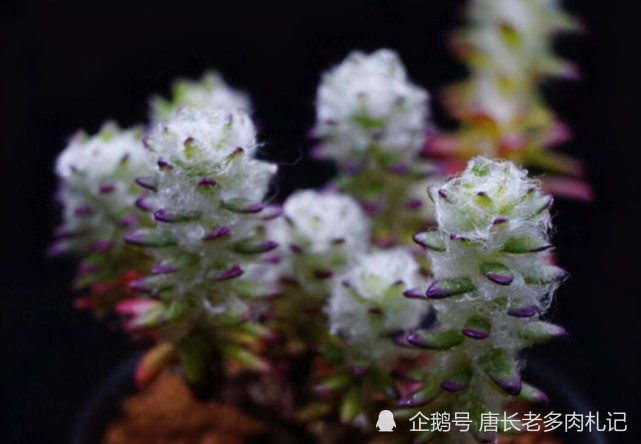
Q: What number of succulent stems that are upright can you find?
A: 8